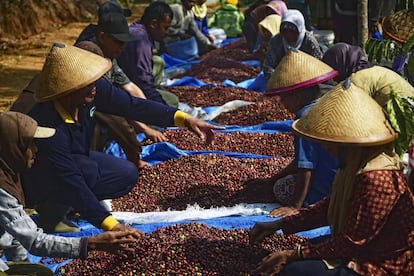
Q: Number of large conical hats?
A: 3